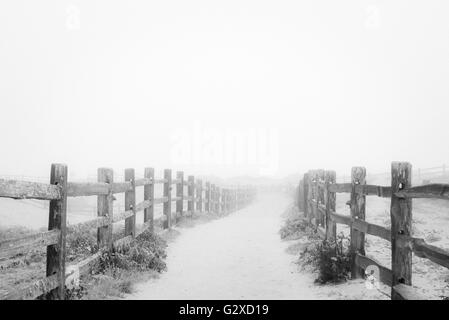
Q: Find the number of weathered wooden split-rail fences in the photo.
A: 2